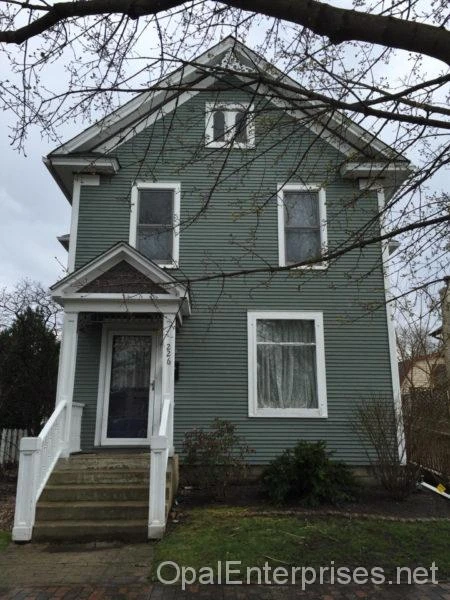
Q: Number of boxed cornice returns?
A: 2